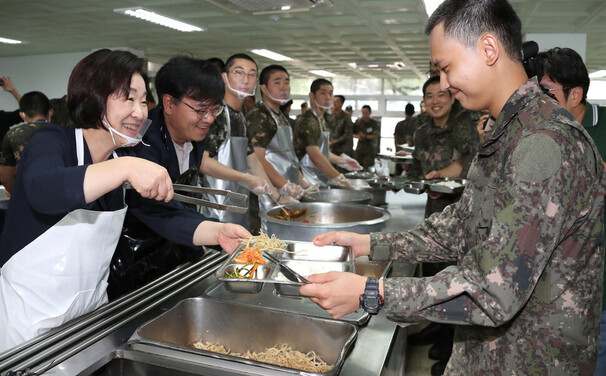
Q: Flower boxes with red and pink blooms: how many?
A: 0